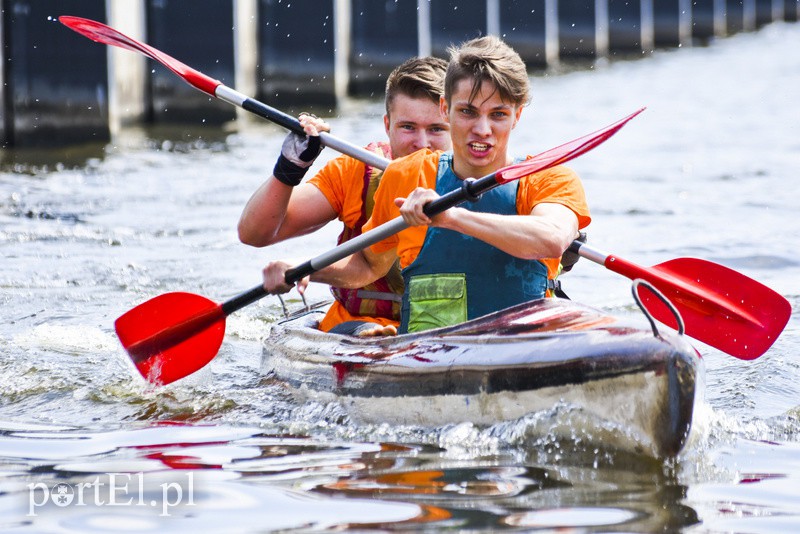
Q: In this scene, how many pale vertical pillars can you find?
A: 12